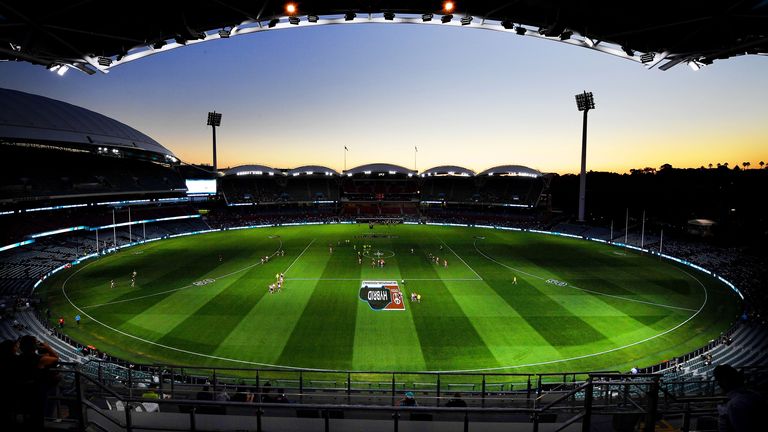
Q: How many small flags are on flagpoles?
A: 2